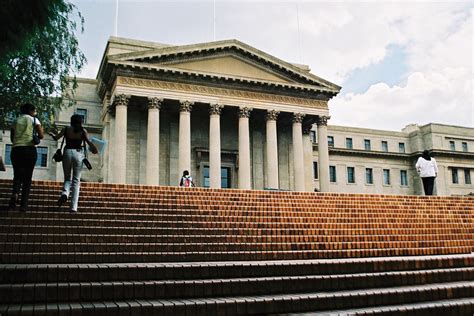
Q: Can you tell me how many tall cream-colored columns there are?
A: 8